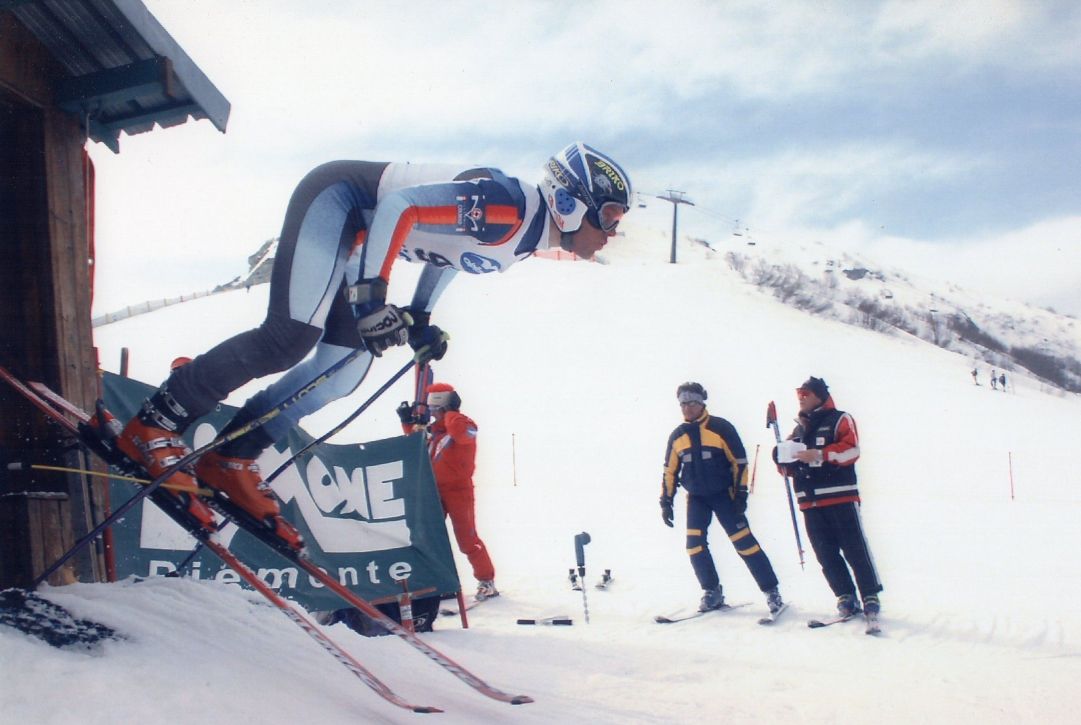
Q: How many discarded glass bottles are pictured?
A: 0